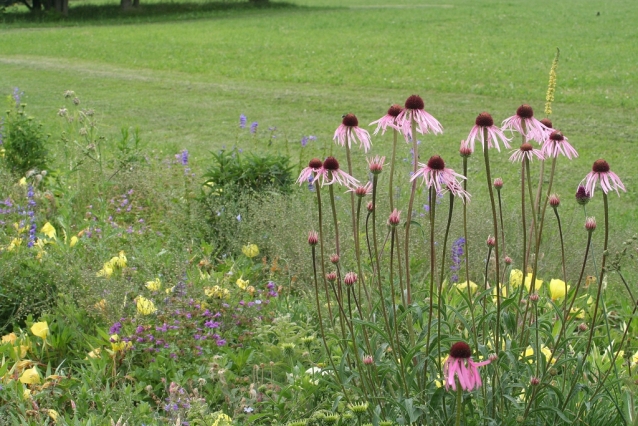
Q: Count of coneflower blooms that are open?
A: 13